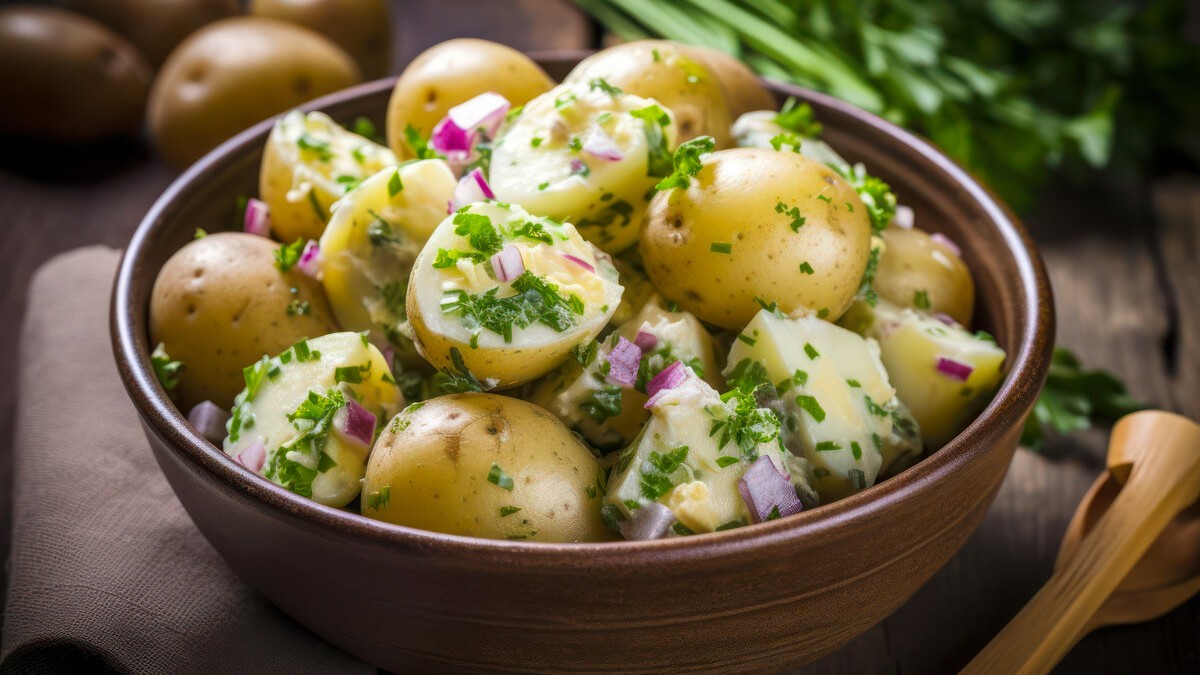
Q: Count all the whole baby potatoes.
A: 11